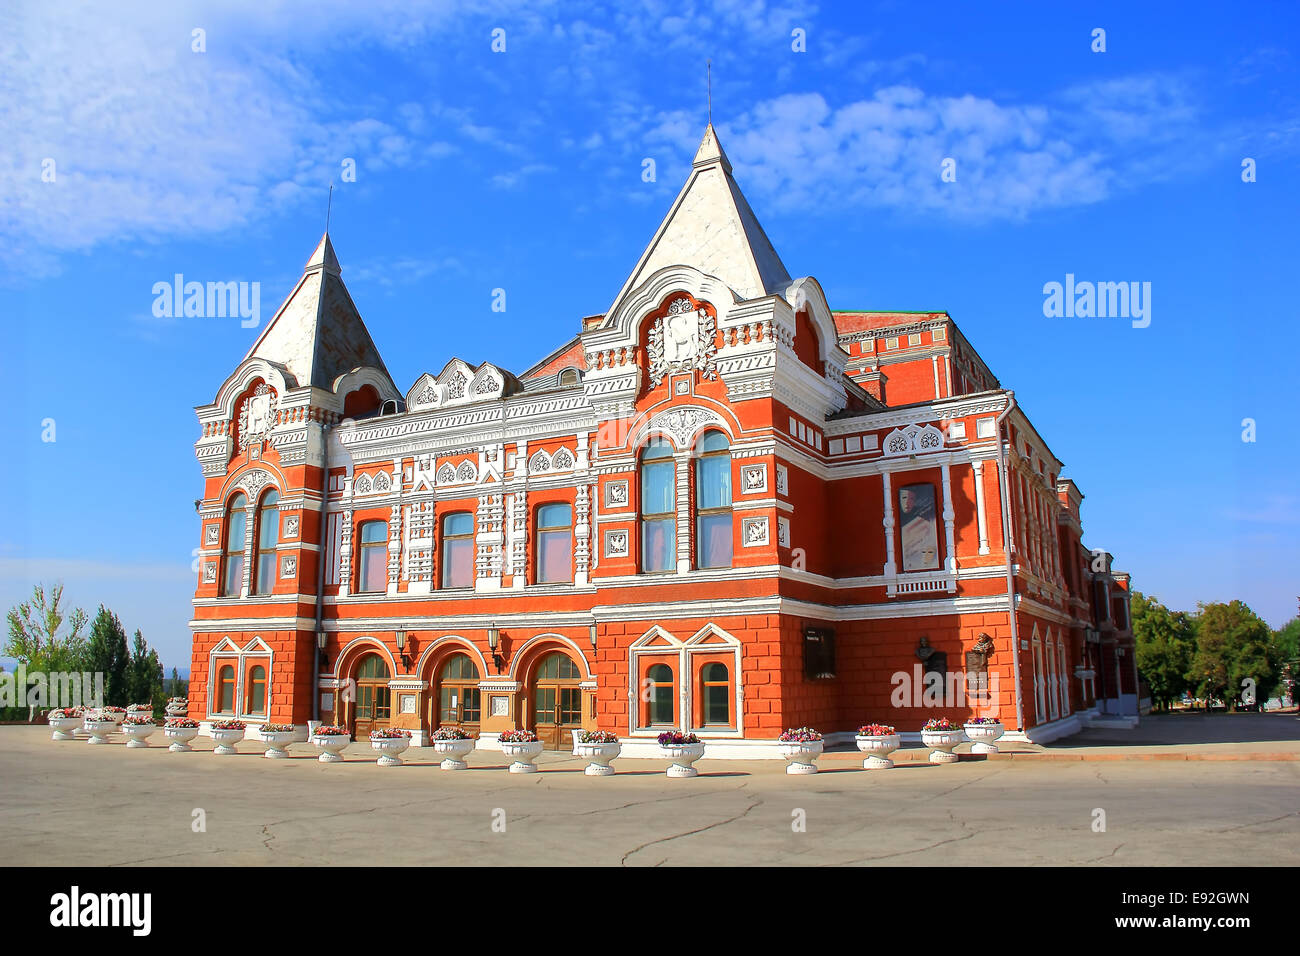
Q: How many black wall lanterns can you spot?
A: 4